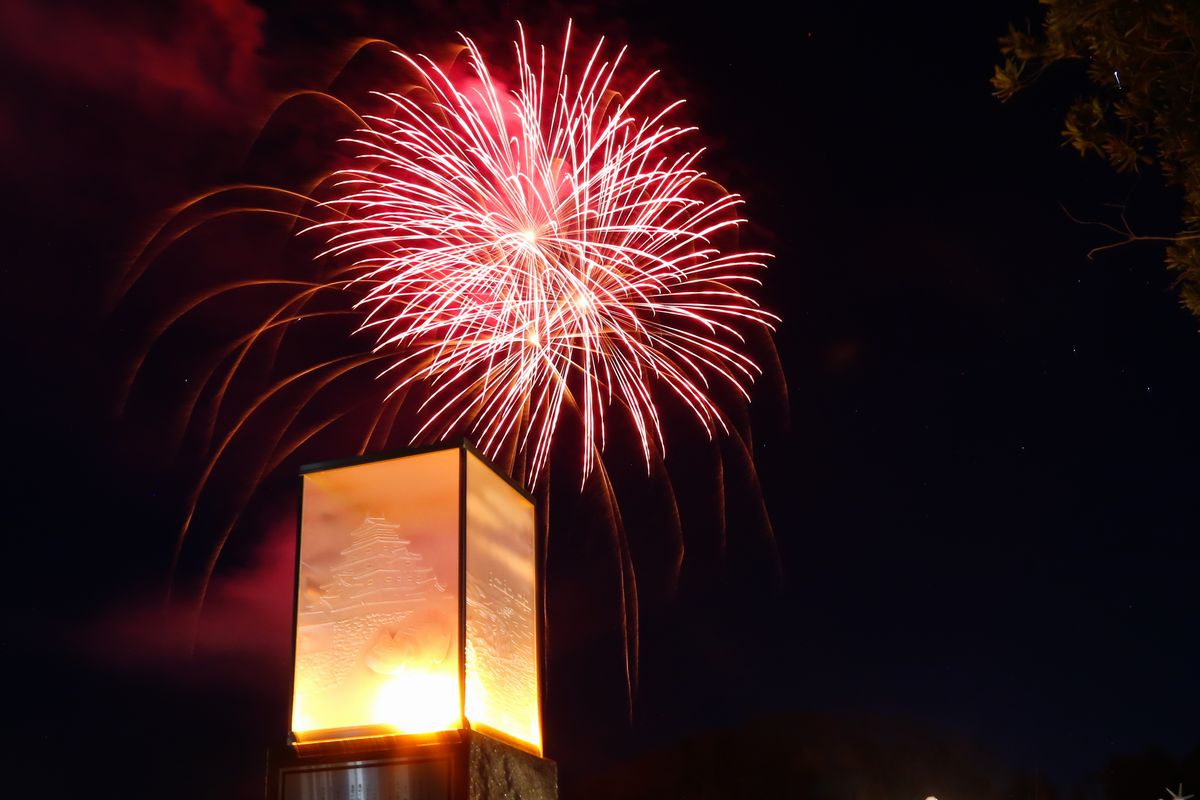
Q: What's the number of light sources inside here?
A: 1